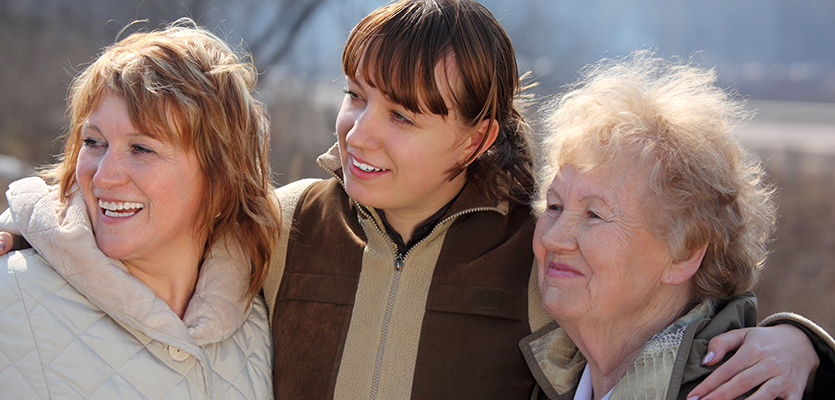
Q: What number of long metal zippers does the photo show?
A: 1